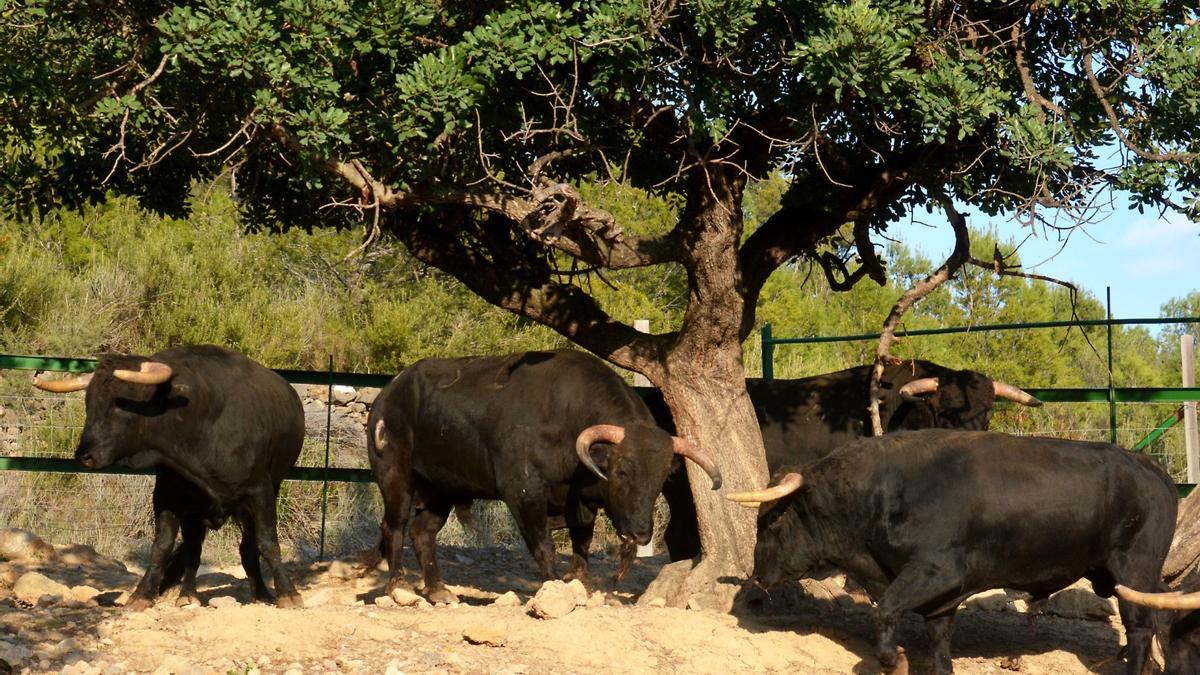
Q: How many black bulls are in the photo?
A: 5